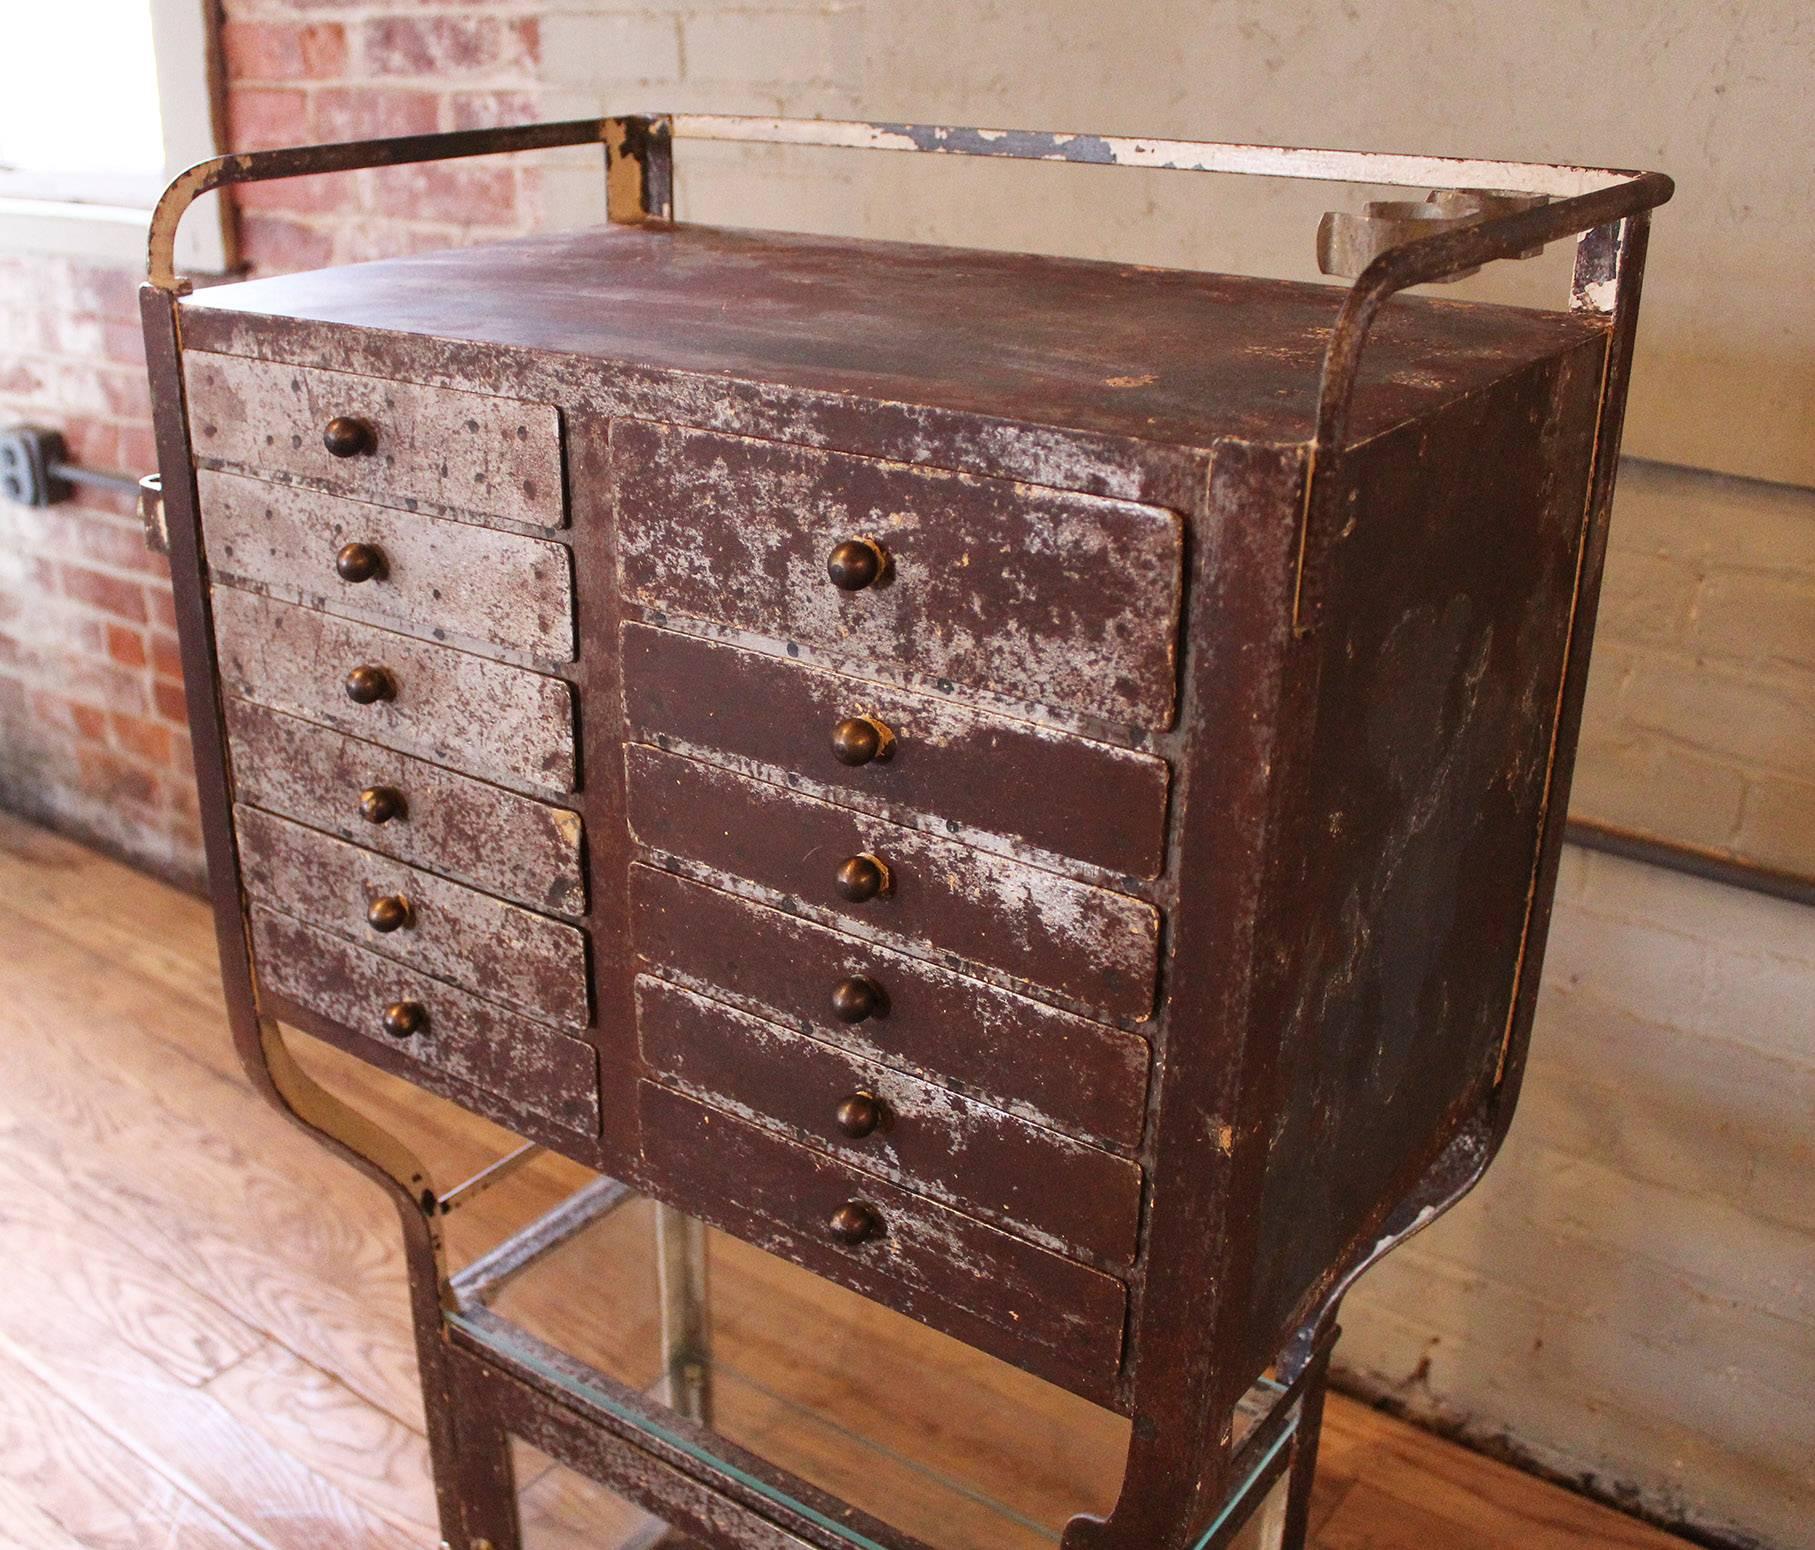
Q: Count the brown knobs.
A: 12